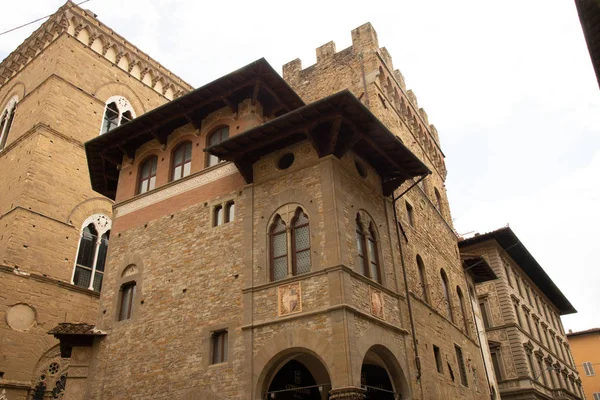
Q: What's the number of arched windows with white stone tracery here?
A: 3